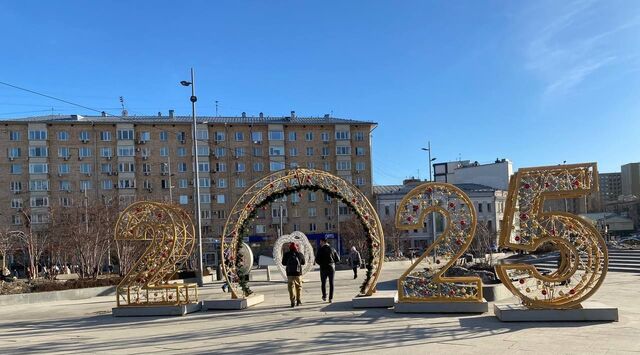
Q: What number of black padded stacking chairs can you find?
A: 0